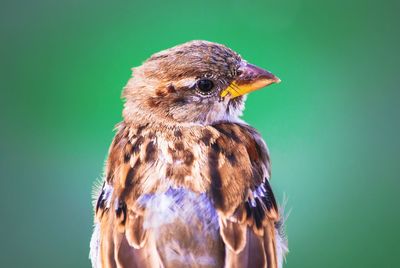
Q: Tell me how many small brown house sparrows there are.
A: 1